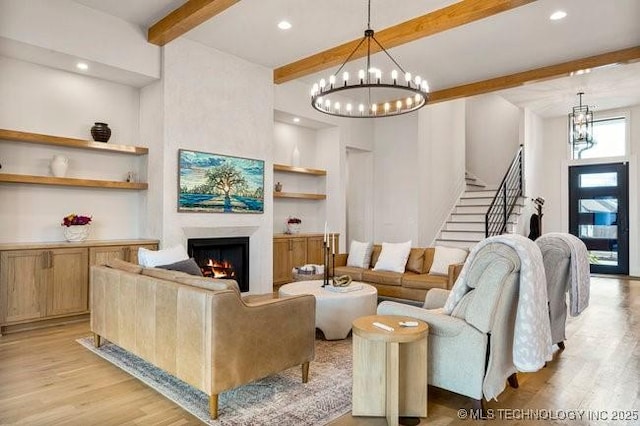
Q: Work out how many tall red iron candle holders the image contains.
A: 0